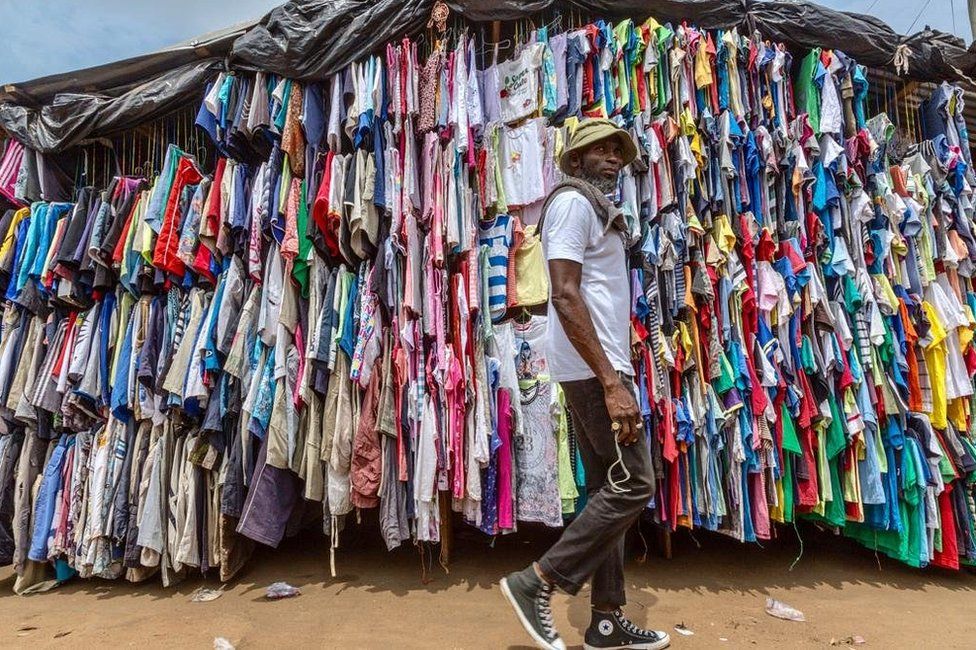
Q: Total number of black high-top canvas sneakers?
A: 2